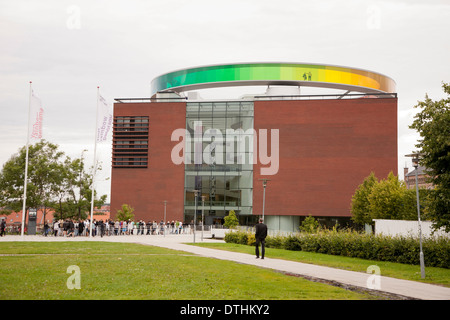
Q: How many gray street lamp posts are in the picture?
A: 5